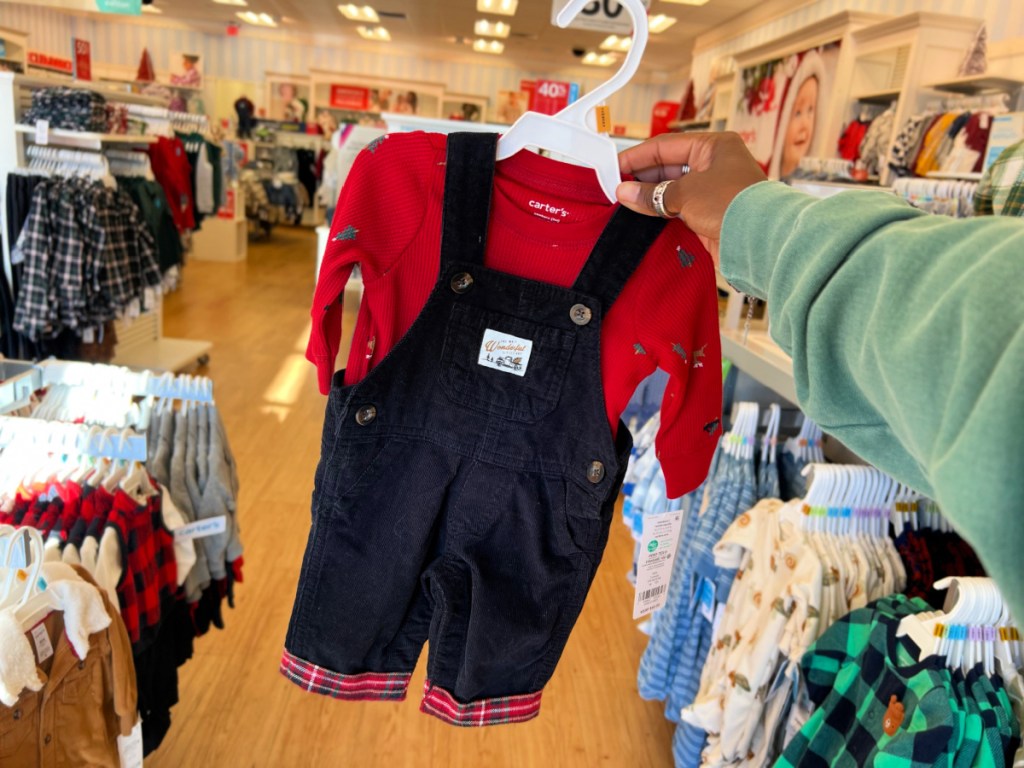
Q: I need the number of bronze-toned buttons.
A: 4